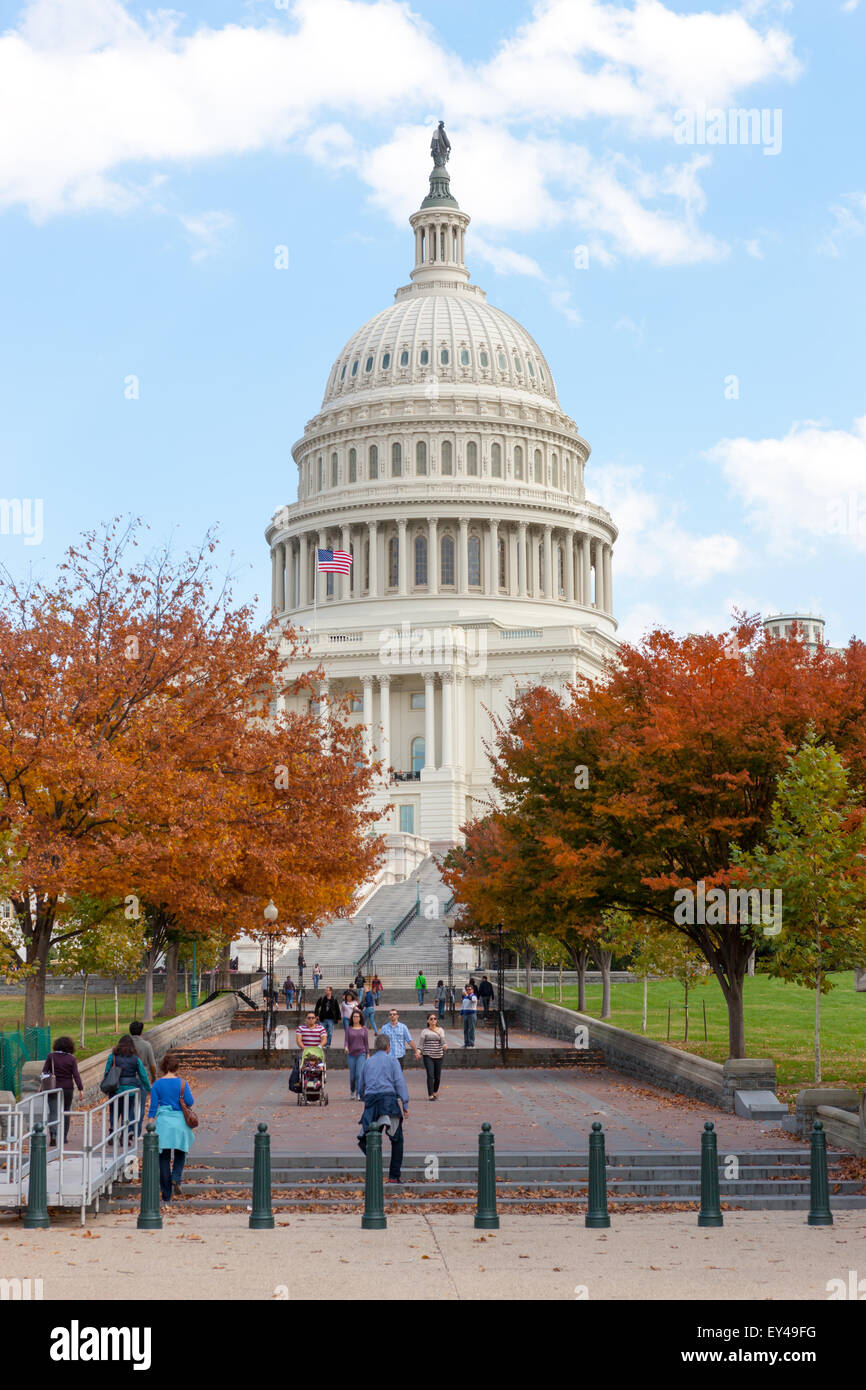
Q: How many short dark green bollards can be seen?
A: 8